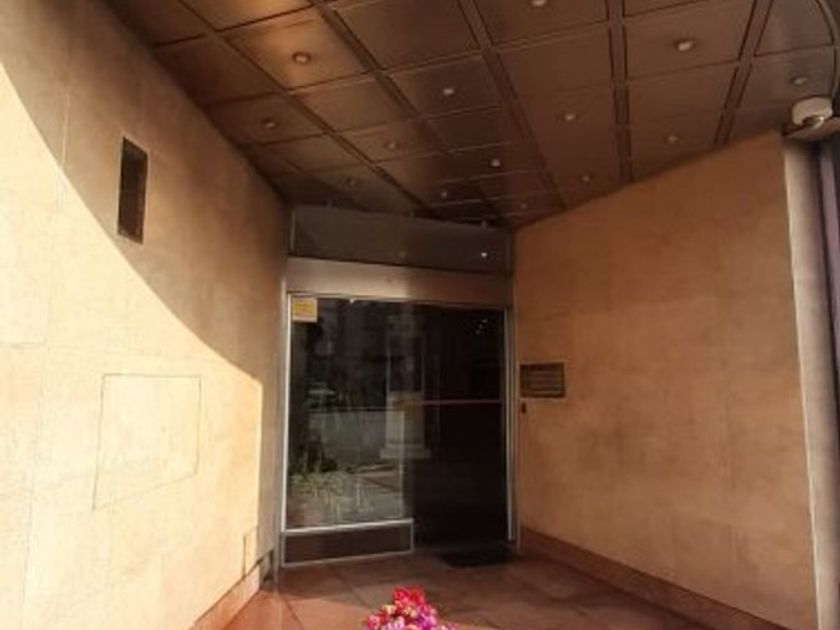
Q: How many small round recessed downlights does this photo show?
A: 14